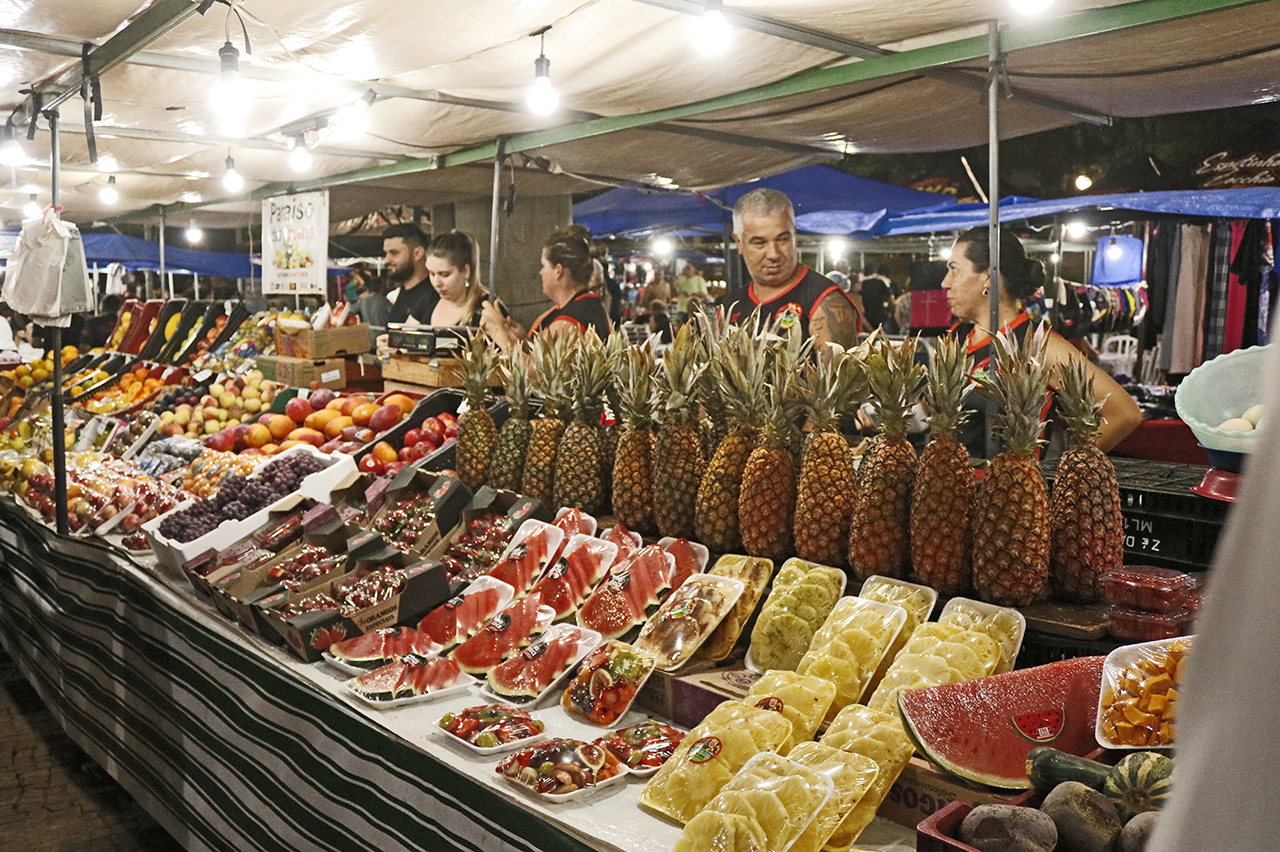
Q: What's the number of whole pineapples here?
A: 13